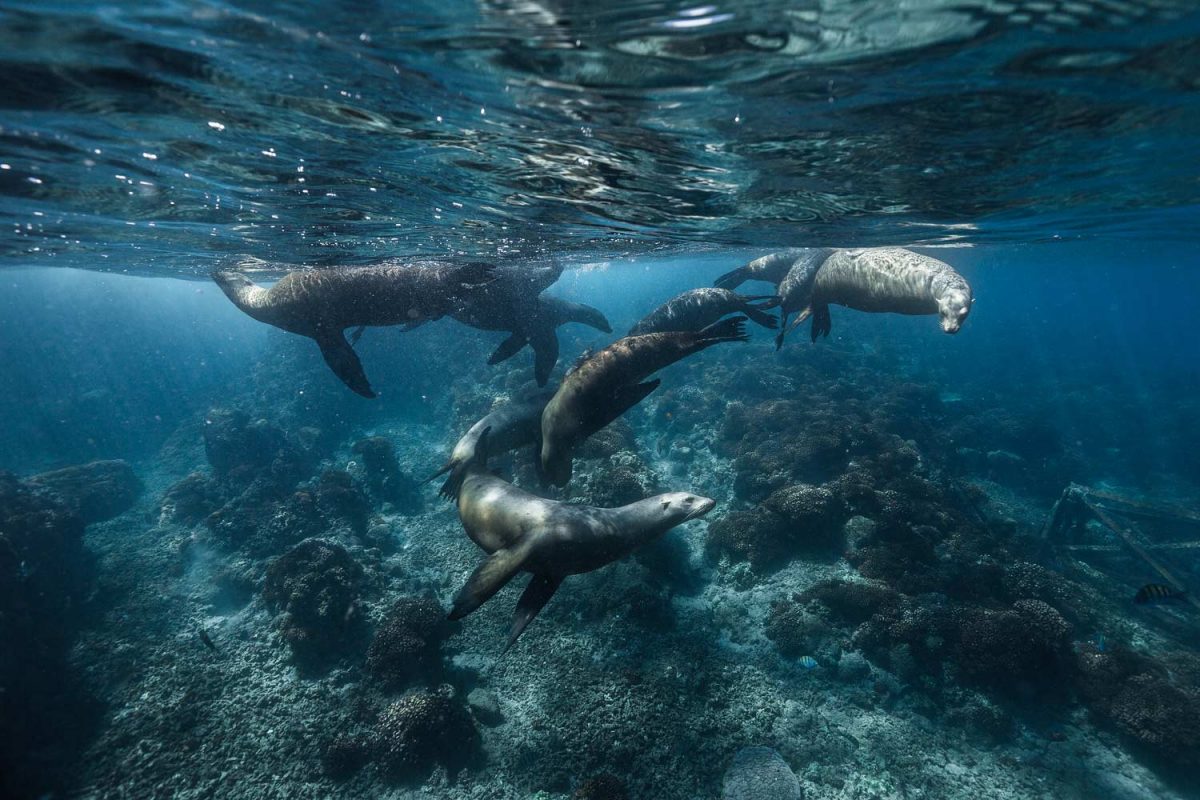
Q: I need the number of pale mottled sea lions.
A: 1